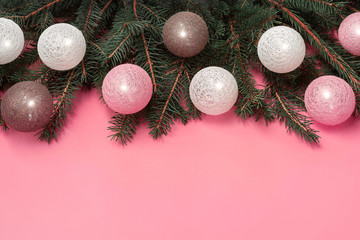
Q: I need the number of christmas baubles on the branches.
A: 9